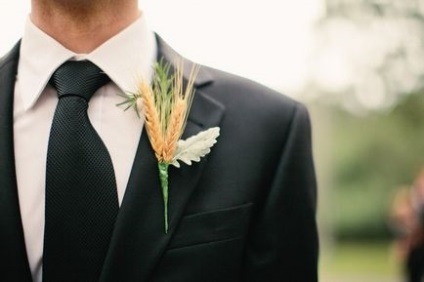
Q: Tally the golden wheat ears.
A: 2